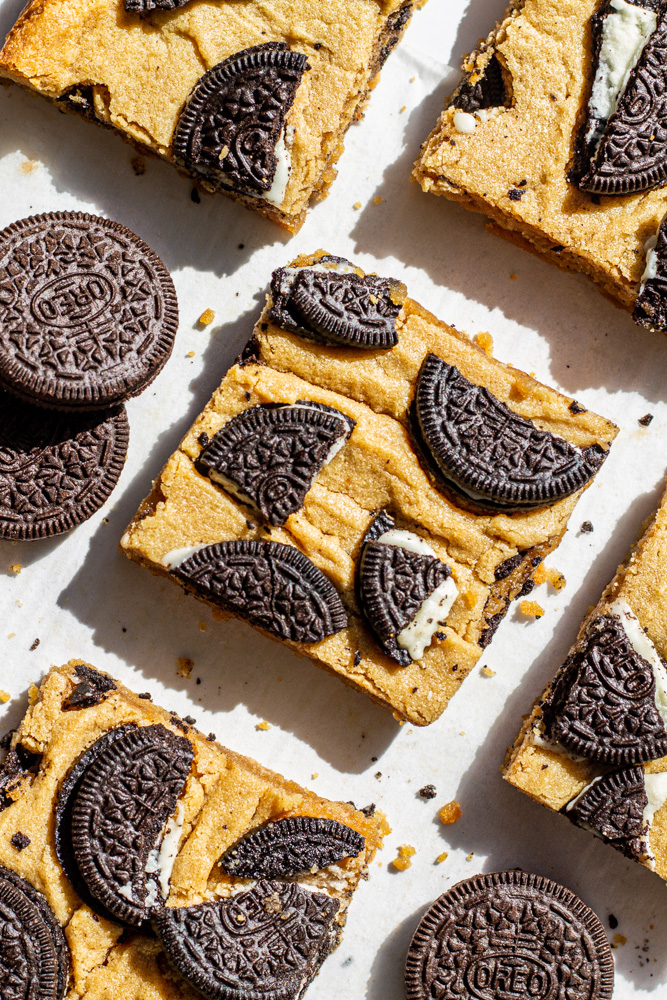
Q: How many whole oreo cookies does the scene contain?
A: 3